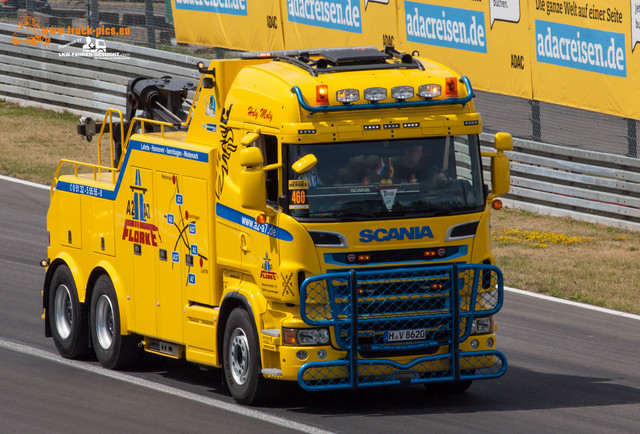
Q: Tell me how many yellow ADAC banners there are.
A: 4